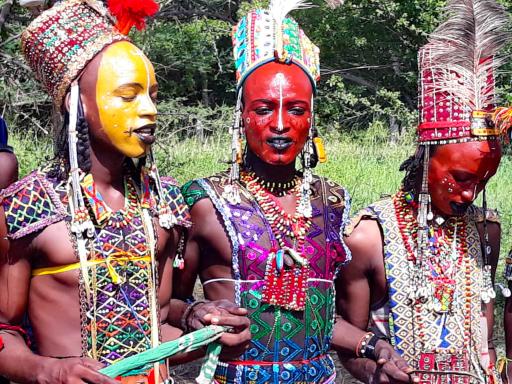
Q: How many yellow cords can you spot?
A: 1